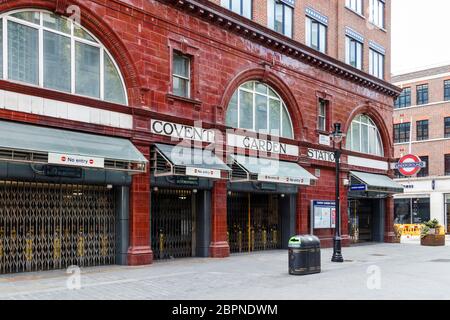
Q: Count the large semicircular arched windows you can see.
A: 3